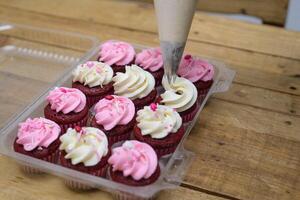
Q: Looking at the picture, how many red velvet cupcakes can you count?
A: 12